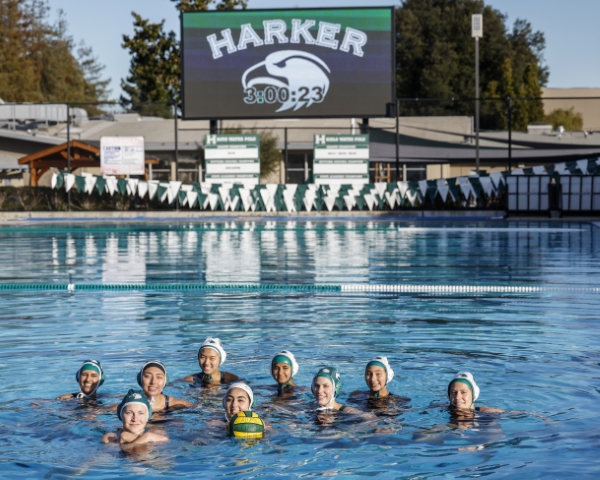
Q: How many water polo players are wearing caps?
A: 9